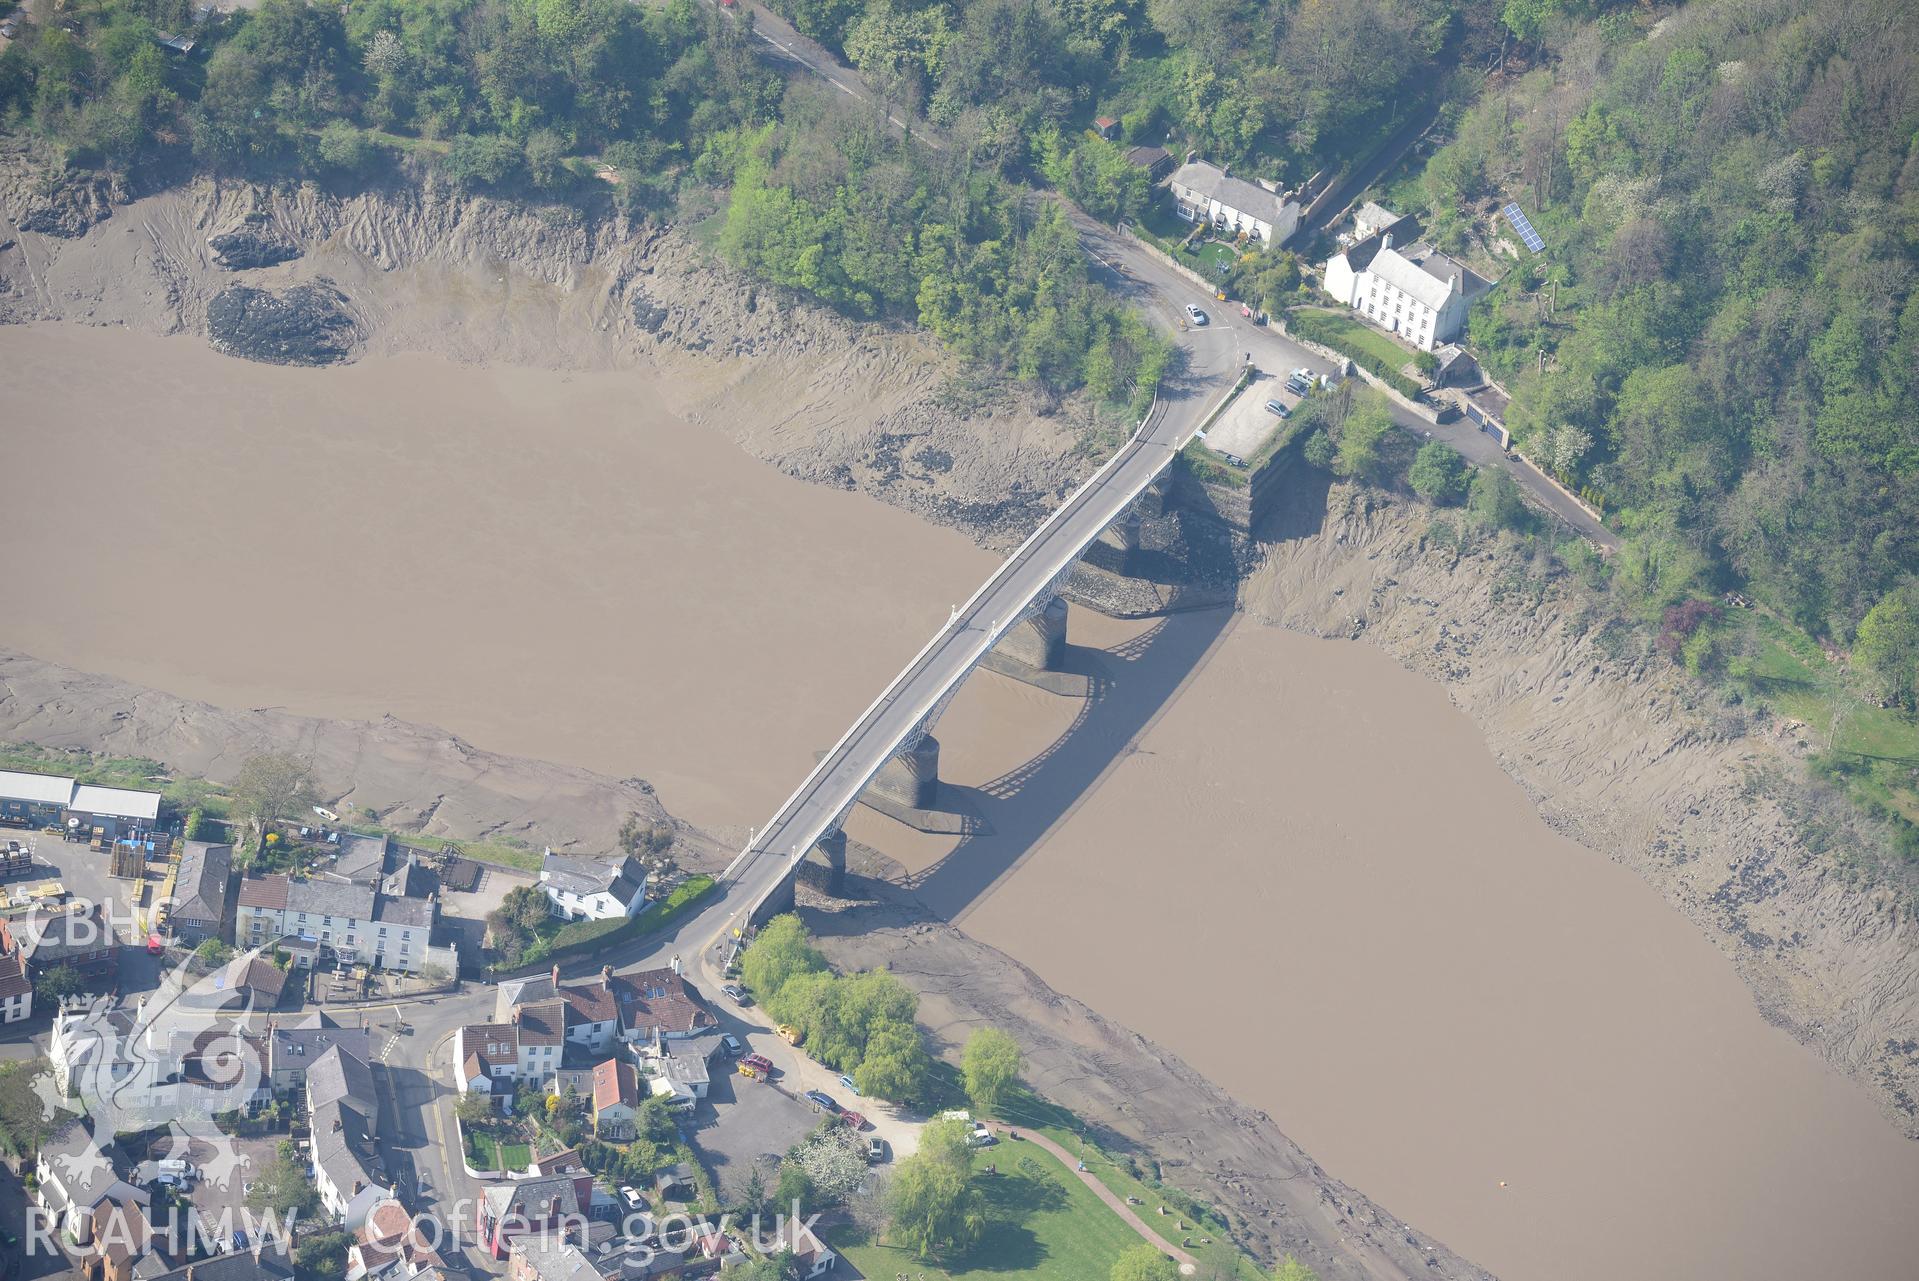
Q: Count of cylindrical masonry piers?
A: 4